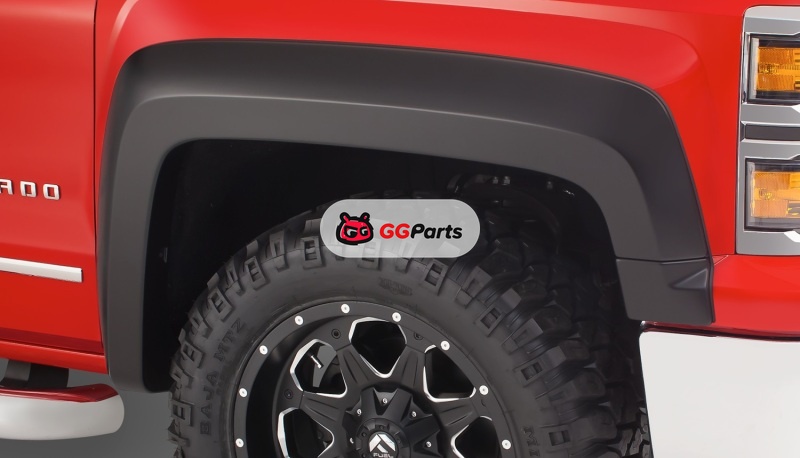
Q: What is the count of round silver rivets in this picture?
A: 9